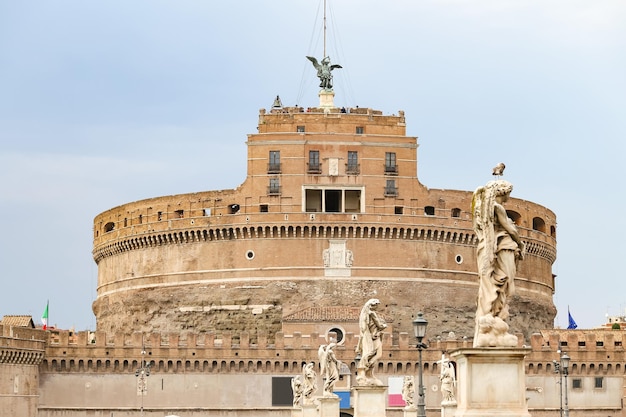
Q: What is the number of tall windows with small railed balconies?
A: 6